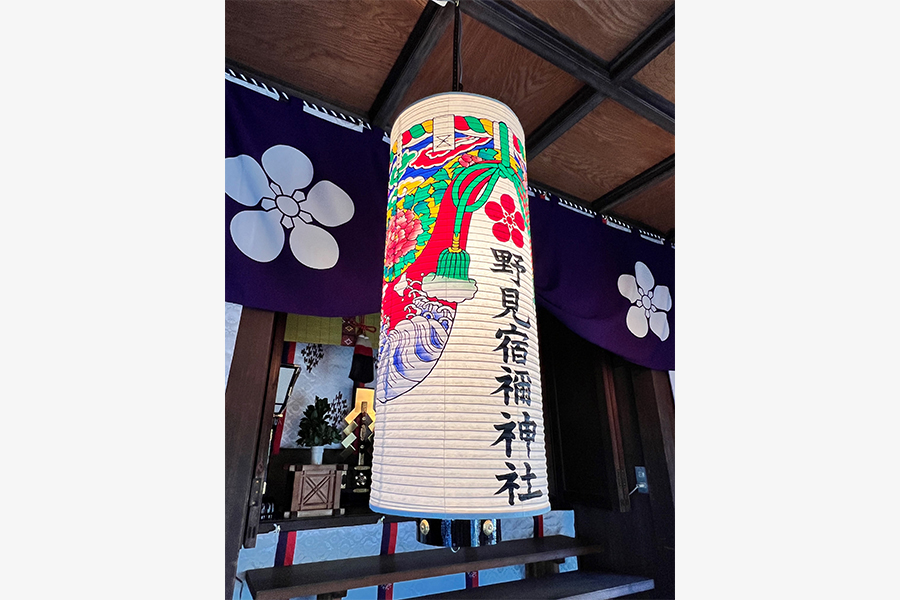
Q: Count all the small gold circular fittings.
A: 2